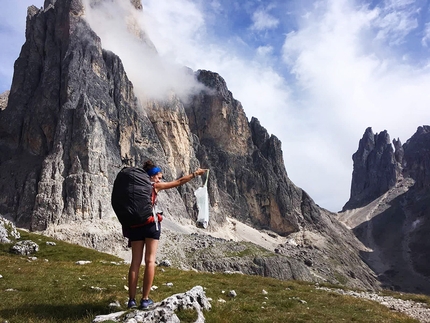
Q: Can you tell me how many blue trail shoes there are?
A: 2